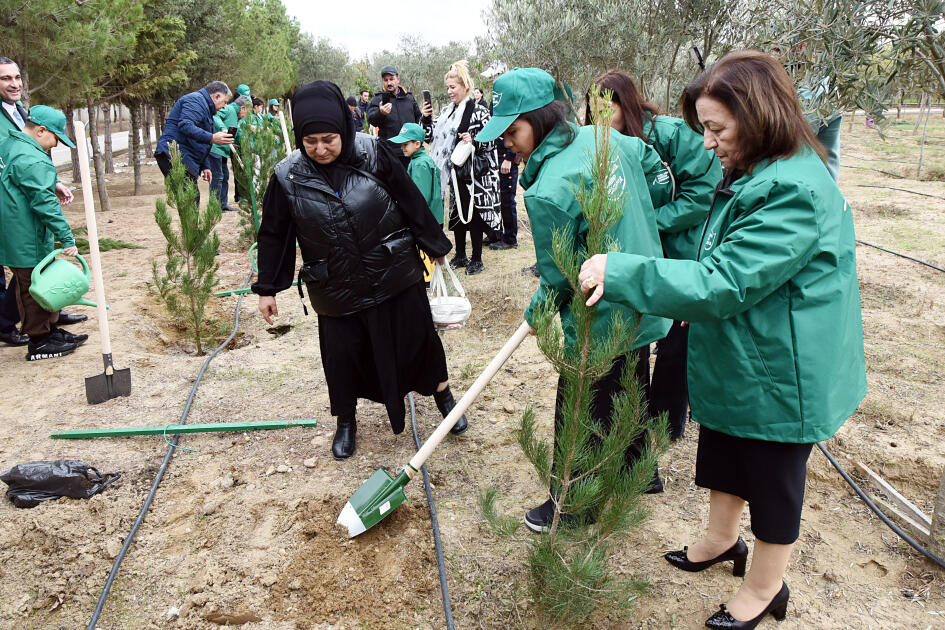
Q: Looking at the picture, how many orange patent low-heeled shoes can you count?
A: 0